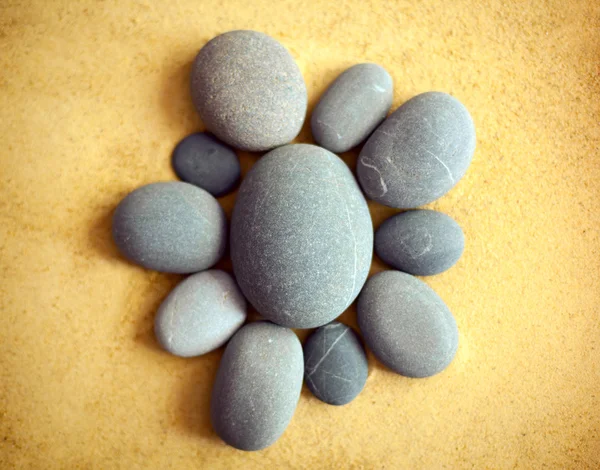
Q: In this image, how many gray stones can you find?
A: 11